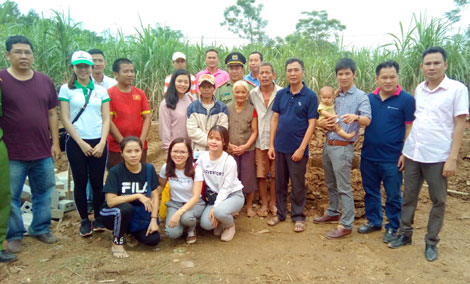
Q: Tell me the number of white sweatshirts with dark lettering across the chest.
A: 1